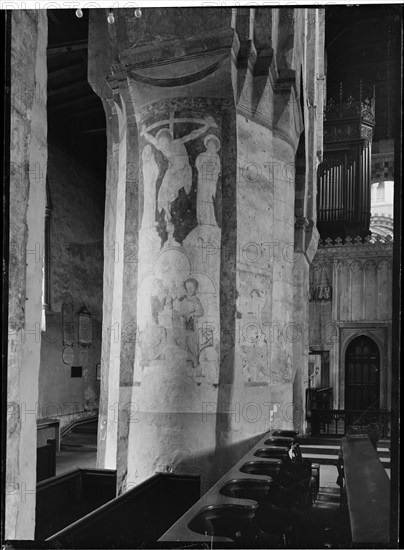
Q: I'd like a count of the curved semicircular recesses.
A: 6